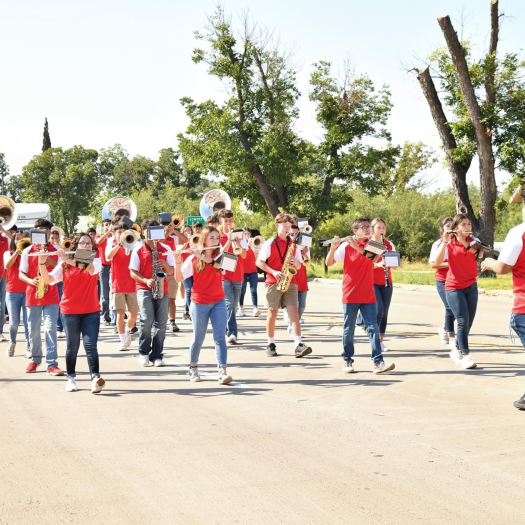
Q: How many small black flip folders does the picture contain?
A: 12